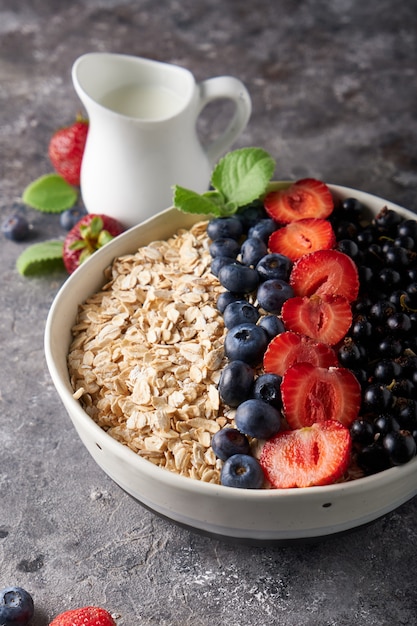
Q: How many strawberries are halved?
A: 7